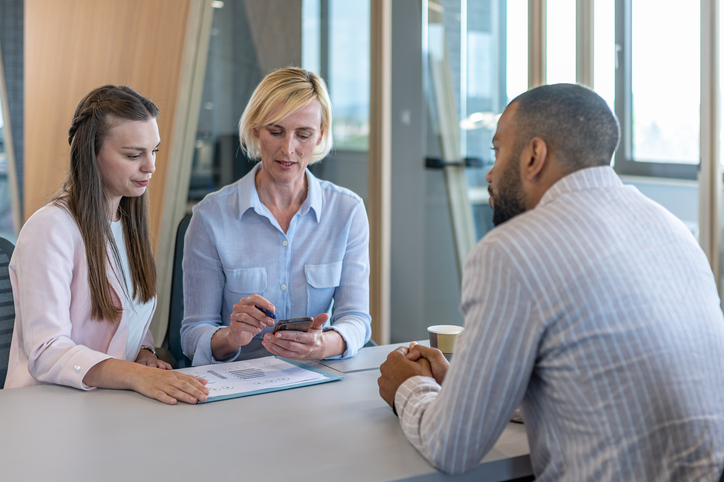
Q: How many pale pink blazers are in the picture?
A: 1